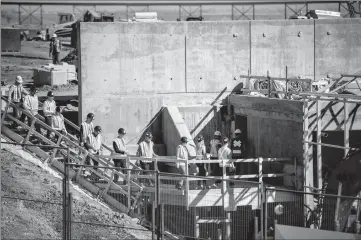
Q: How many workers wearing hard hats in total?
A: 14